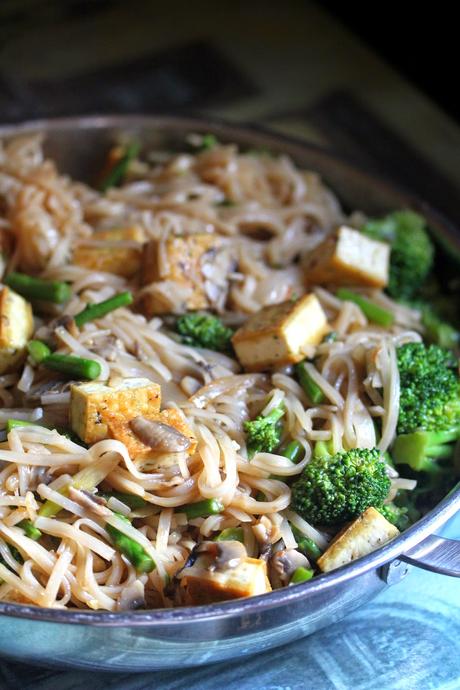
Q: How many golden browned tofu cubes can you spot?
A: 9